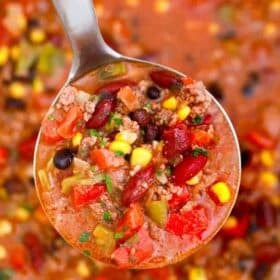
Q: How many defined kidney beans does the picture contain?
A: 5